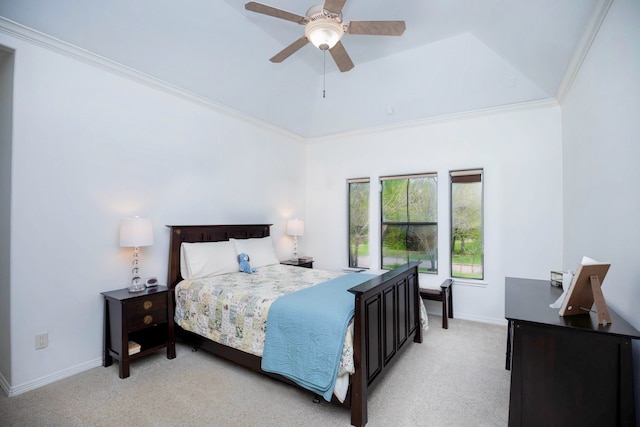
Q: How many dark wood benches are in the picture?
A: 1